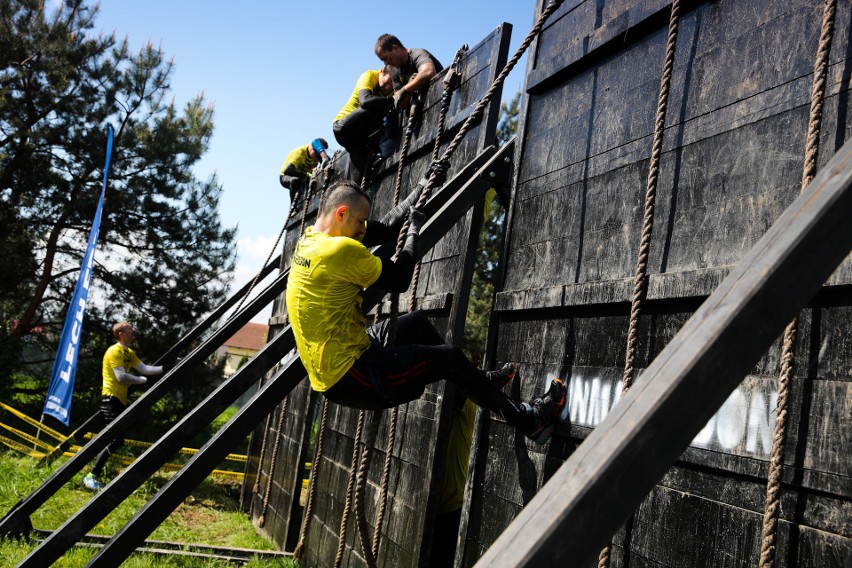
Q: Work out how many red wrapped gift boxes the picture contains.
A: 0